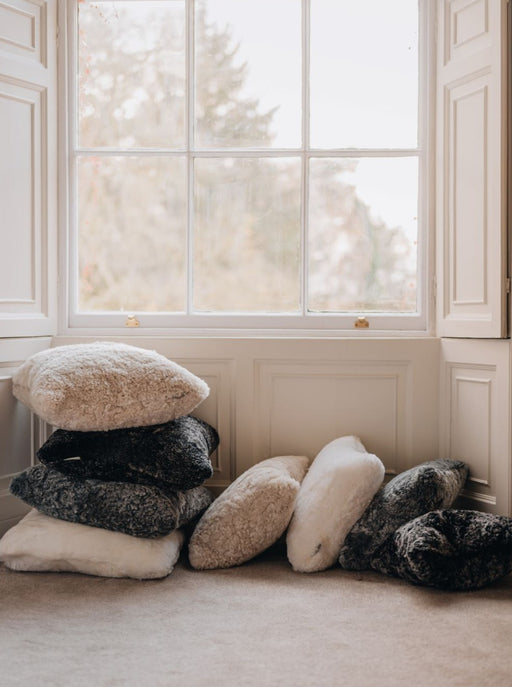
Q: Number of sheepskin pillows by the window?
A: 8